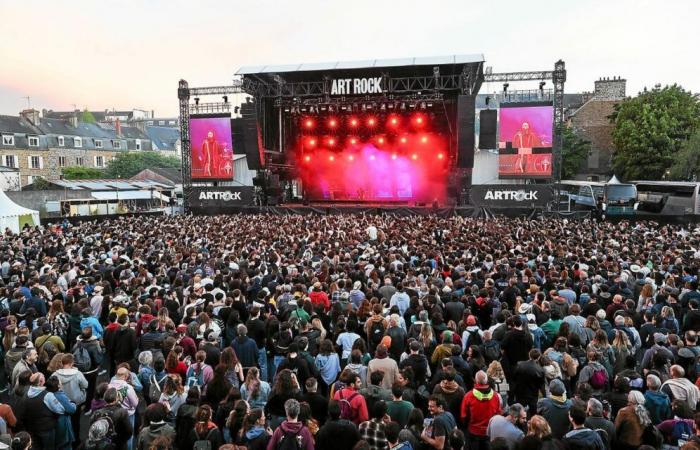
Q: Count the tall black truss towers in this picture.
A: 2